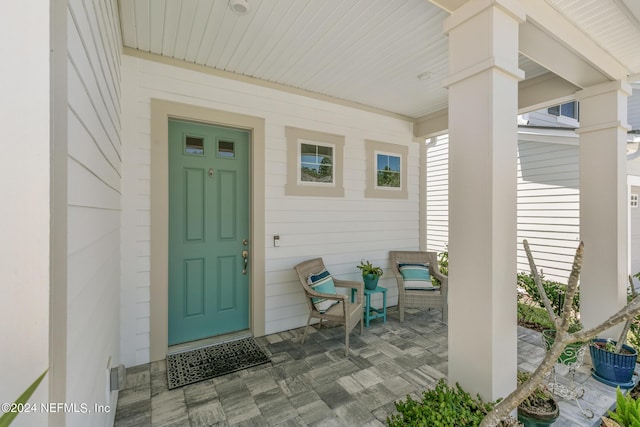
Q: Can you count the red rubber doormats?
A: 0